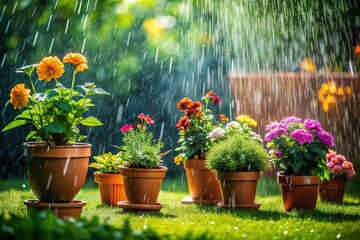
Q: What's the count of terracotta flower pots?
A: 7